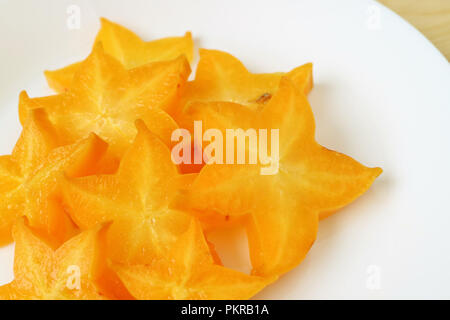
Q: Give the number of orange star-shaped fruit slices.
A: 8